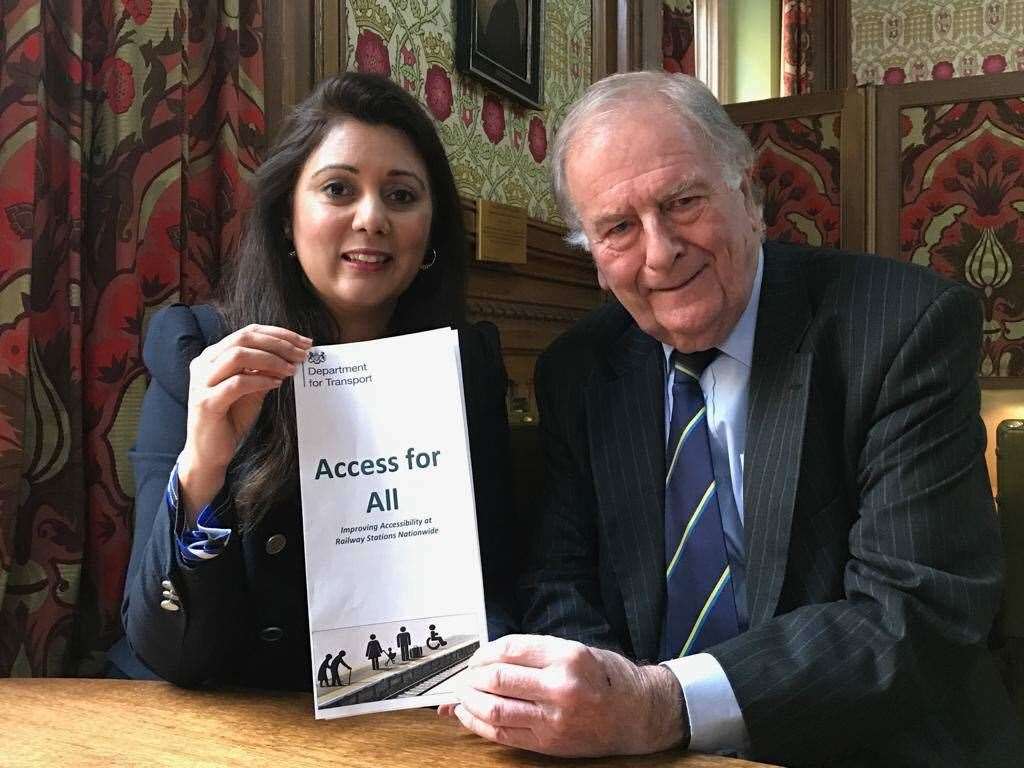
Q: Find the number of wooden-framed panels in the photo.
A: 2